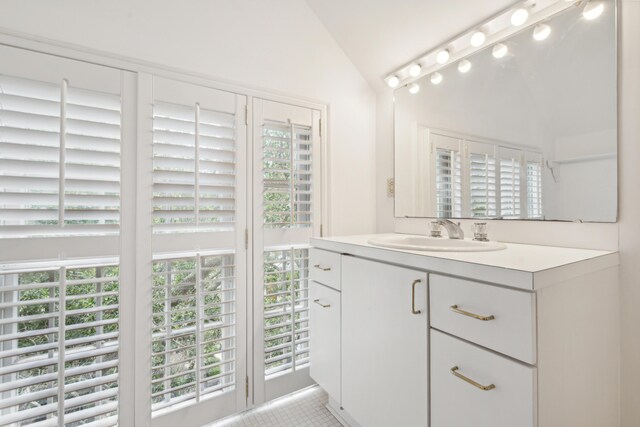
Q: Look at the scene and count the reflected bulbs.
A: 6